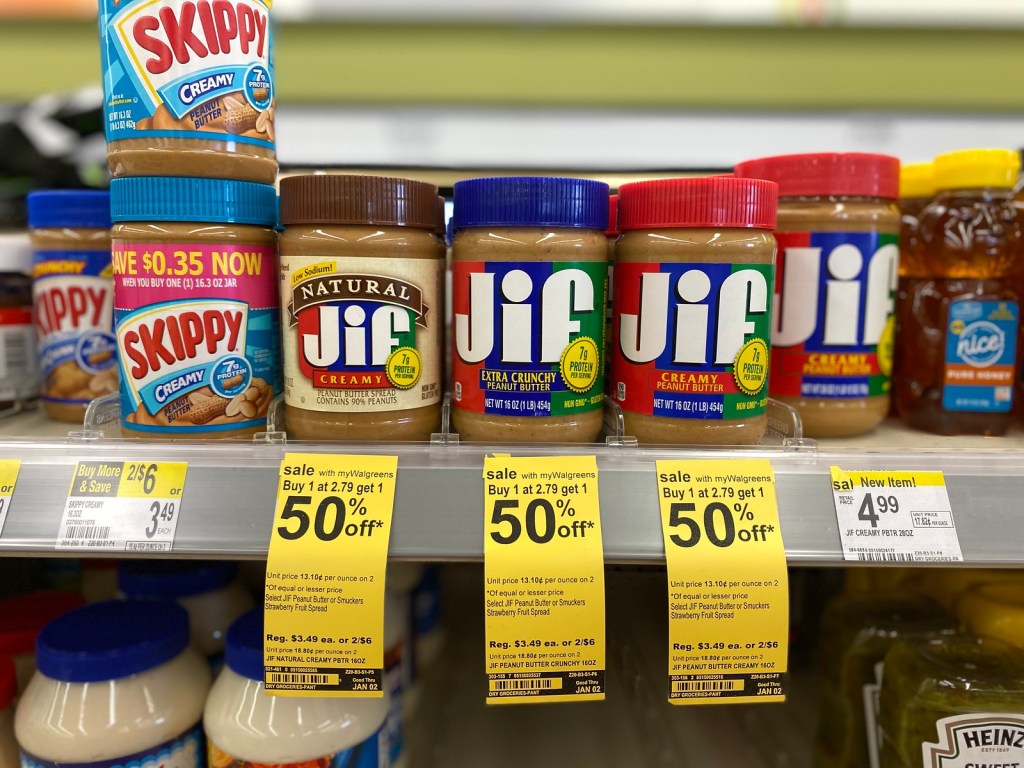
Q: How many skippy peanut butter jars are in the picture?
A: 3